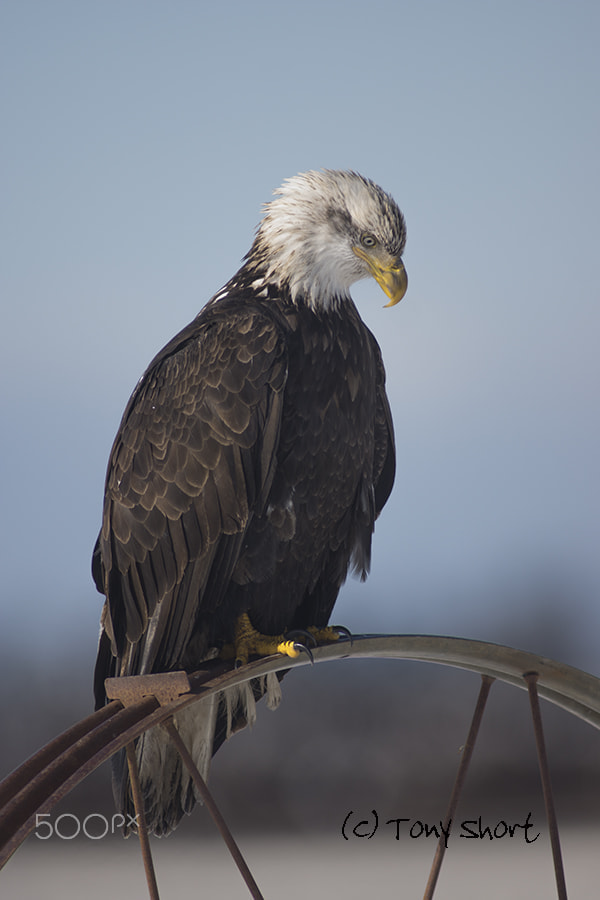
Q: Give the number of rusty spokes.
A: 4